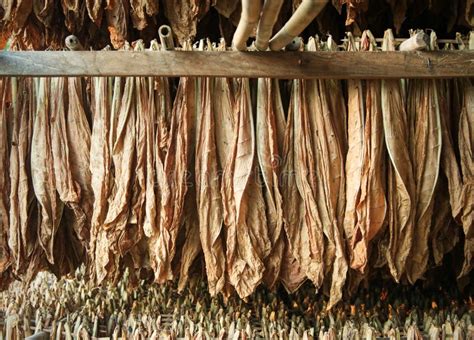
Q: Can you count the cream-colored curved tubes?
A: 3